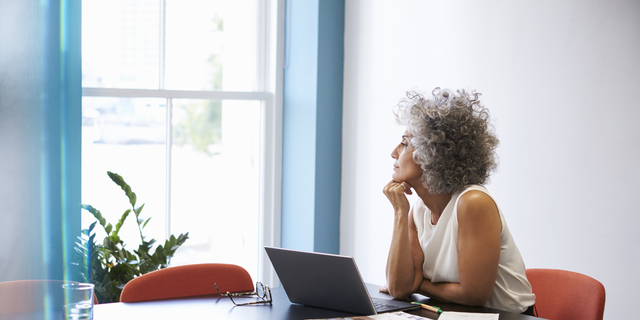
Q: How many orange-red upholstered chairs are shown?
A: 3